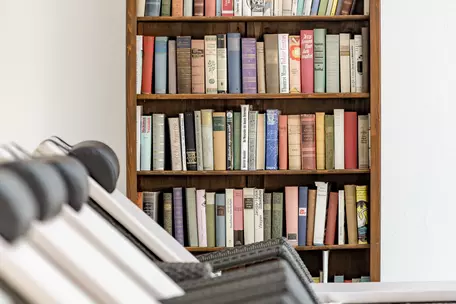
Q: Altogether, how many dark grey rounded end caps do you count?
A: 4